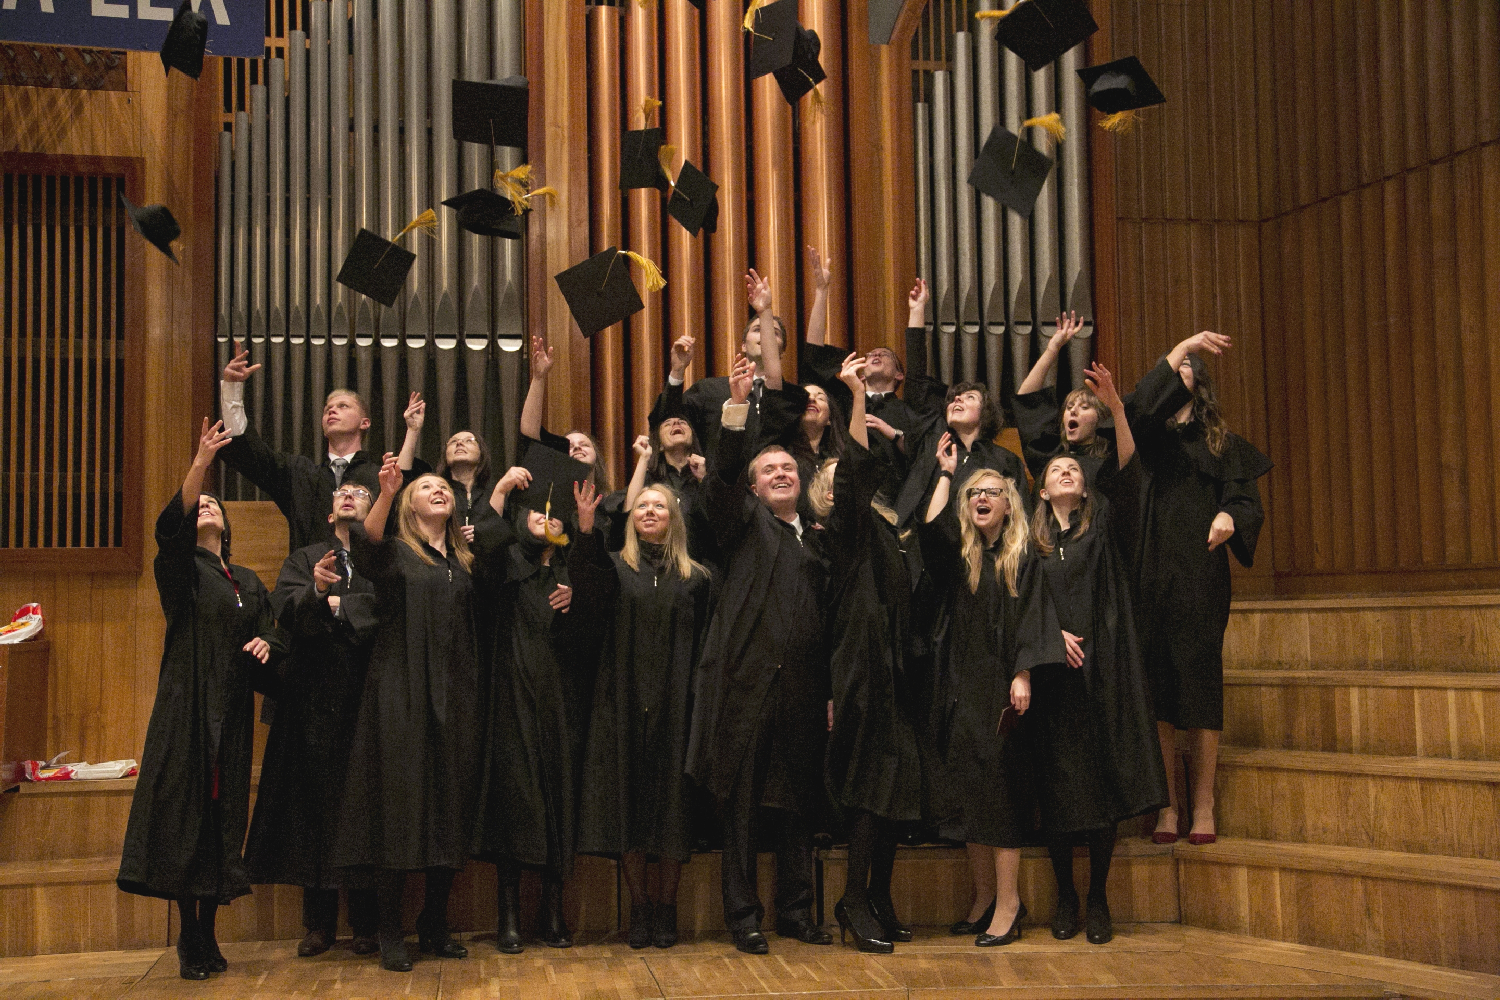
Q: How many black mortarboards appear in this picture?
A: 14